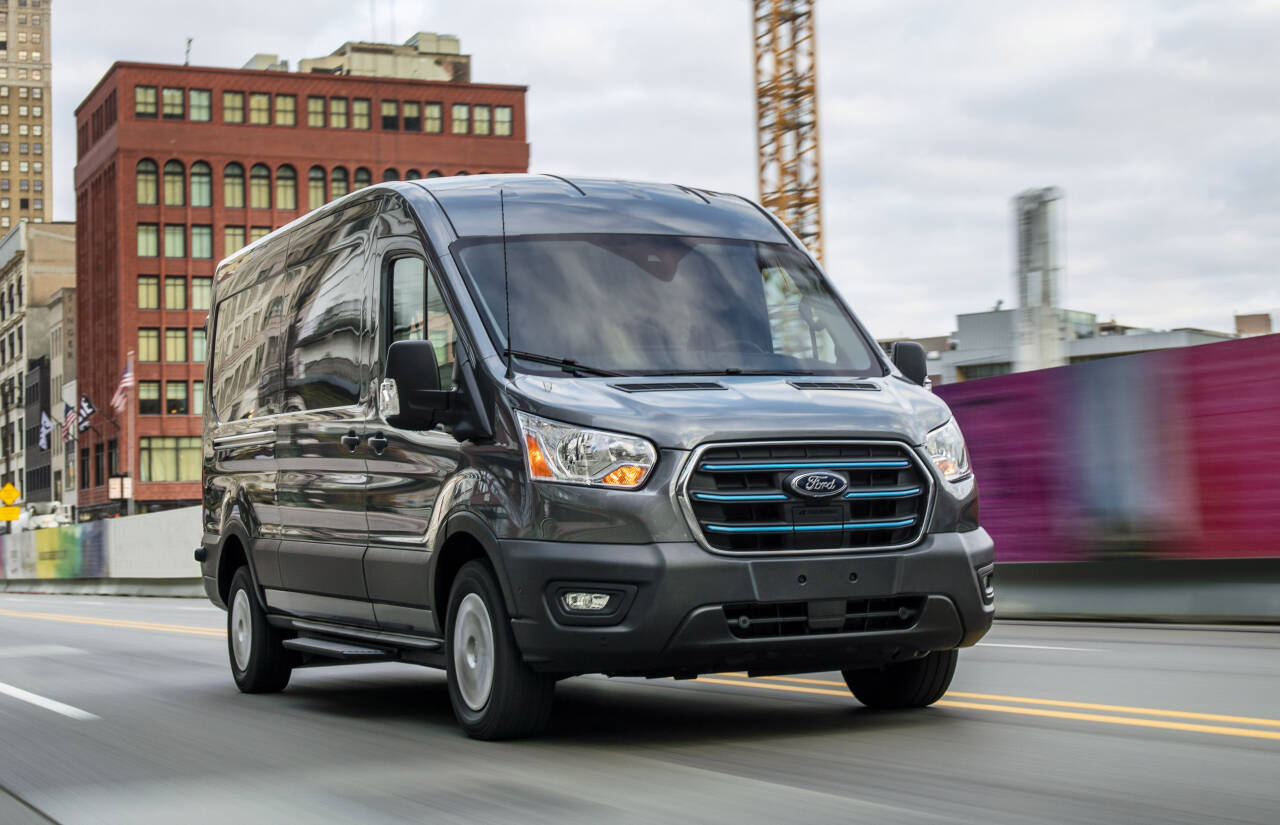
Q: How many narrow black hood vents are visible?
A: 2